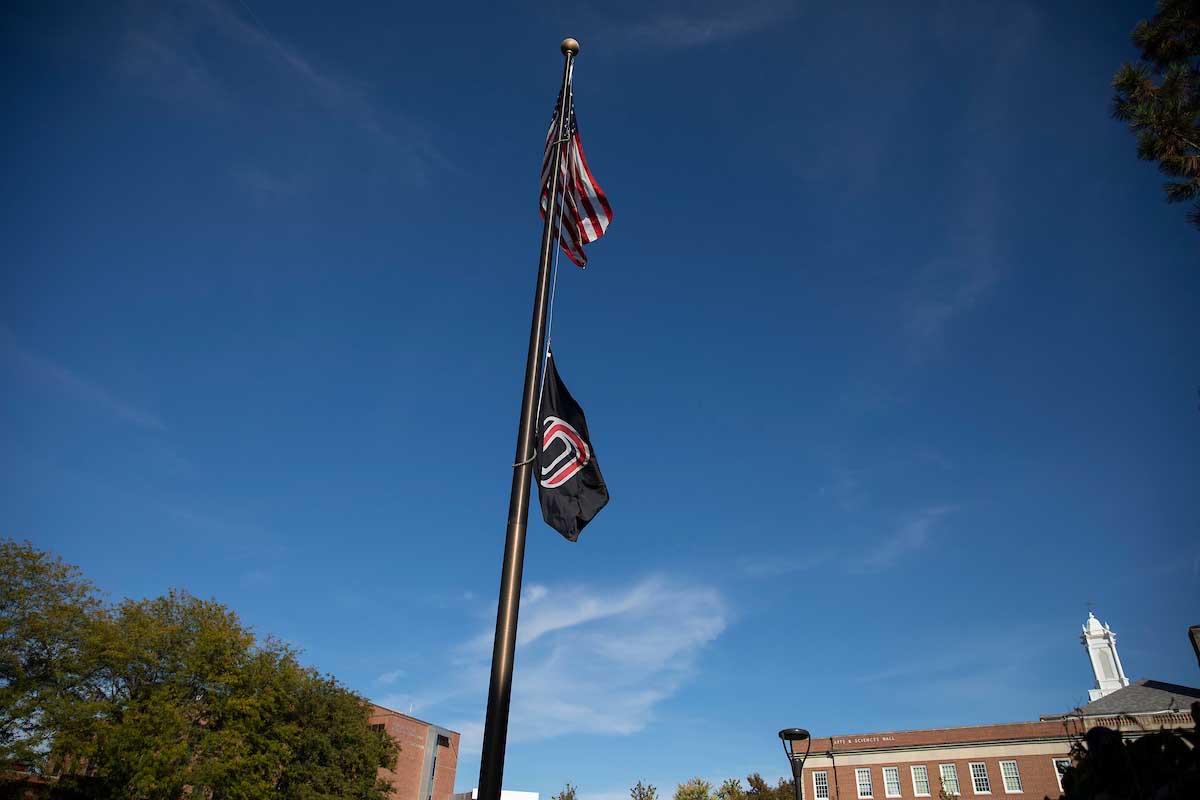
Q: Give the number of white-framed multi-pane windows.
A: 8